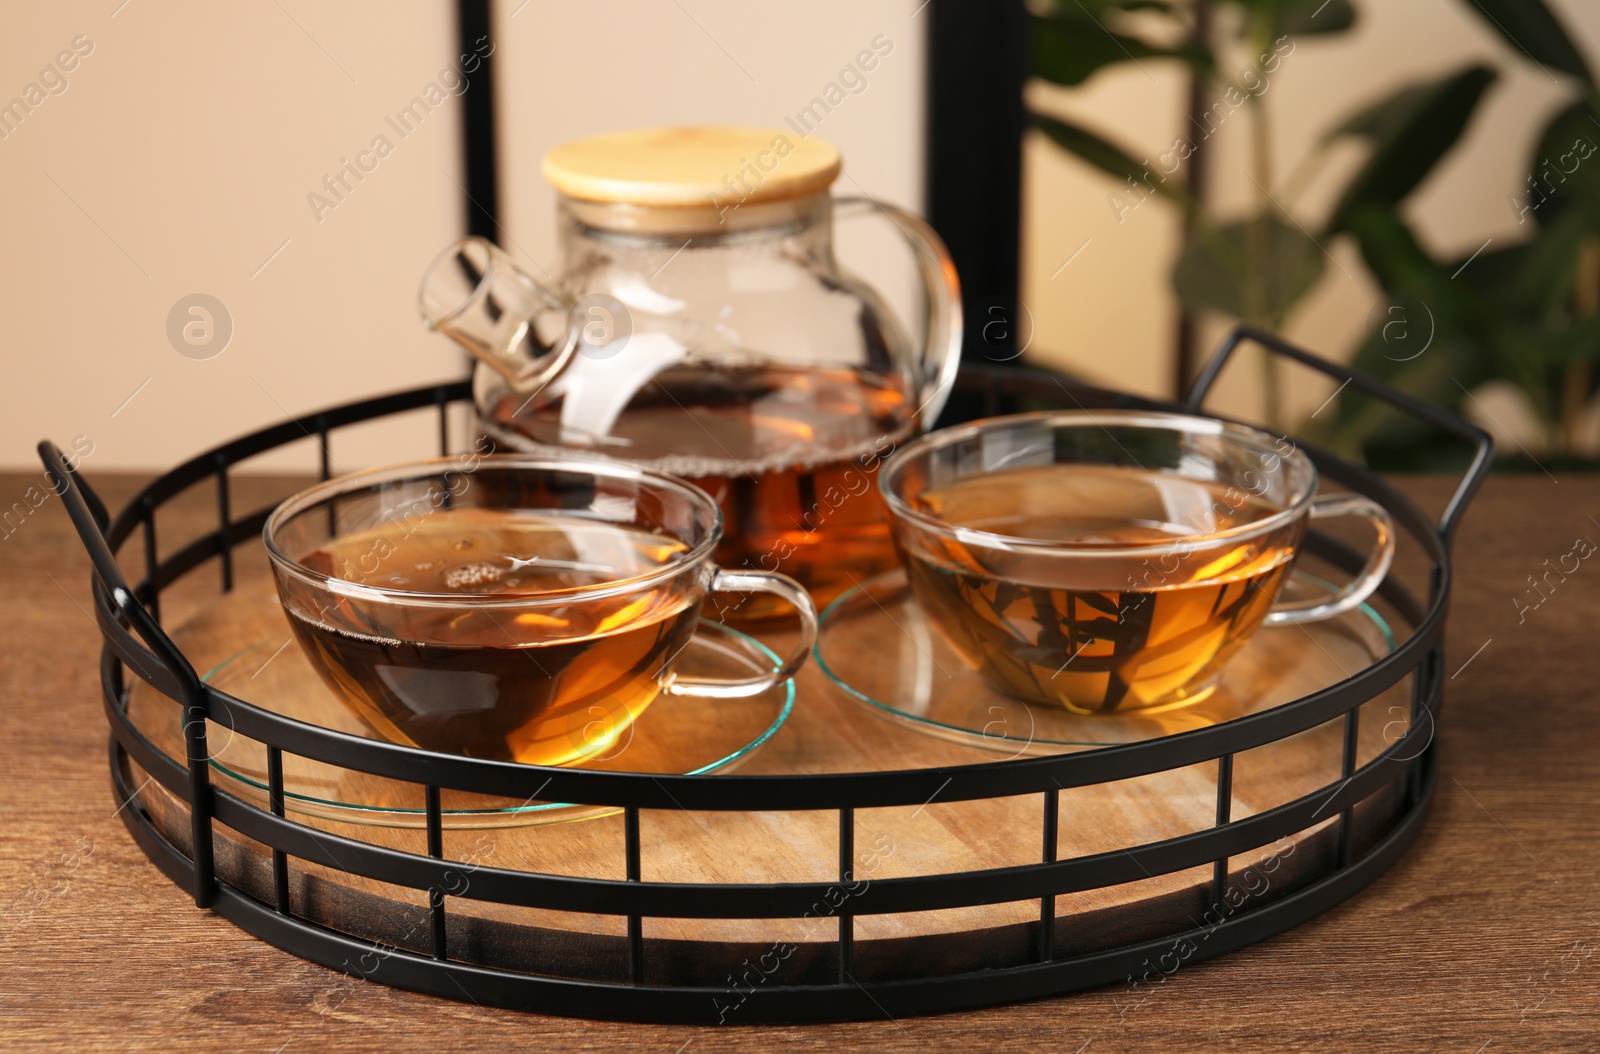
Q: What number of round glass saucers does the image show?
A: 2